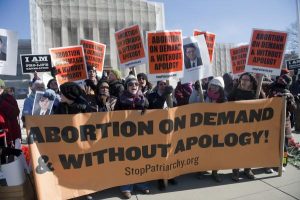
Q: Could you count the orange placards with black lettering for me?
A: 7